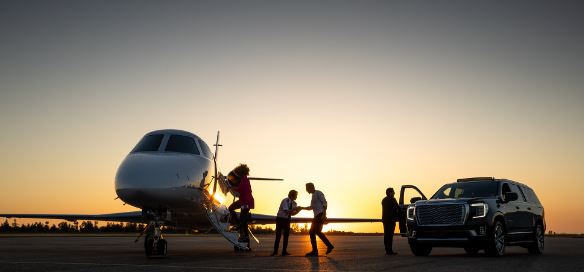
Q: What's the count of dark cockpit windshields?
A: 2